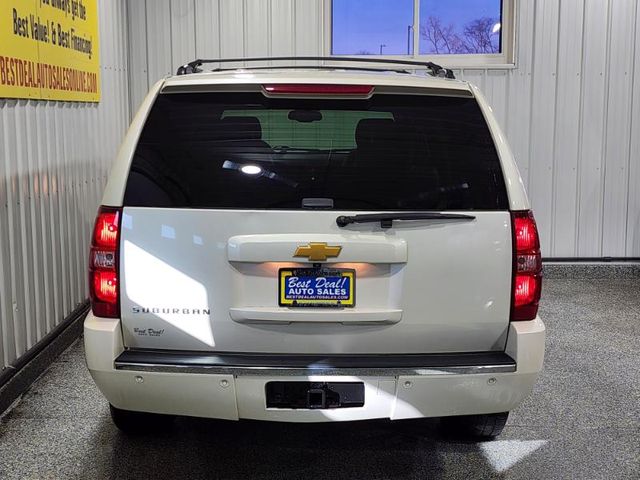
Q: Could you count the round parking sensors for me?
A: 4